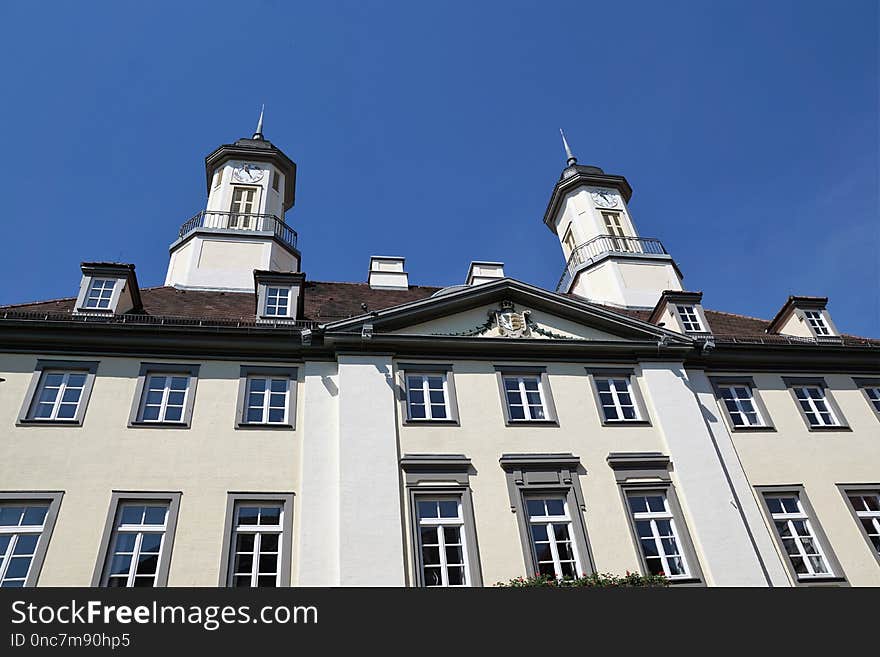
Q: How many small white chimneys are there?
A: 2